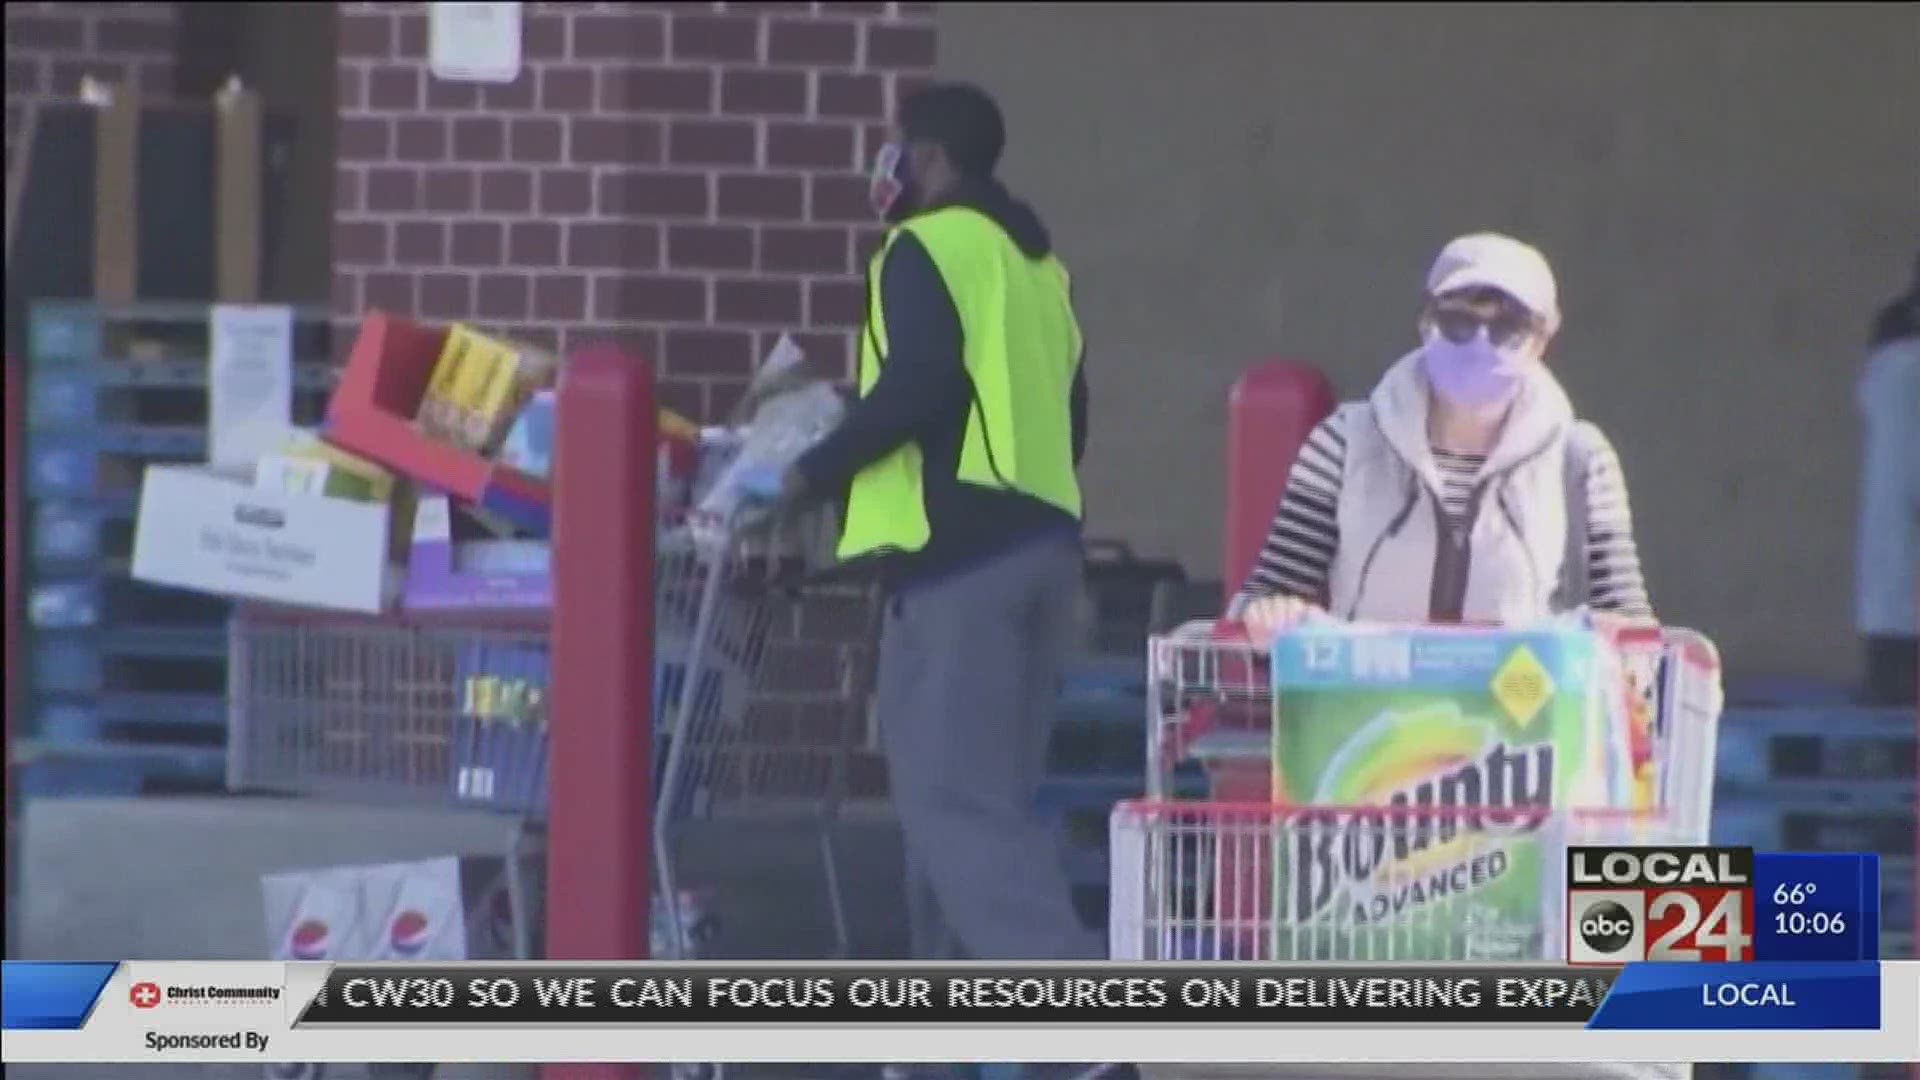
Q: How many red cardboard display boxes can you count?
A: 1